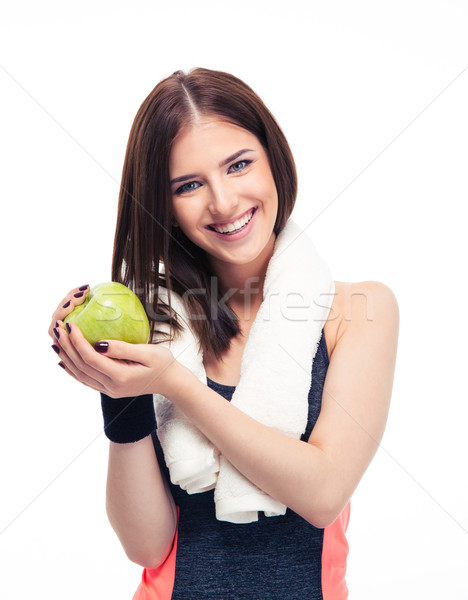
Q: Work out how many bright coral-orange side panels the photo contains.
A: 2